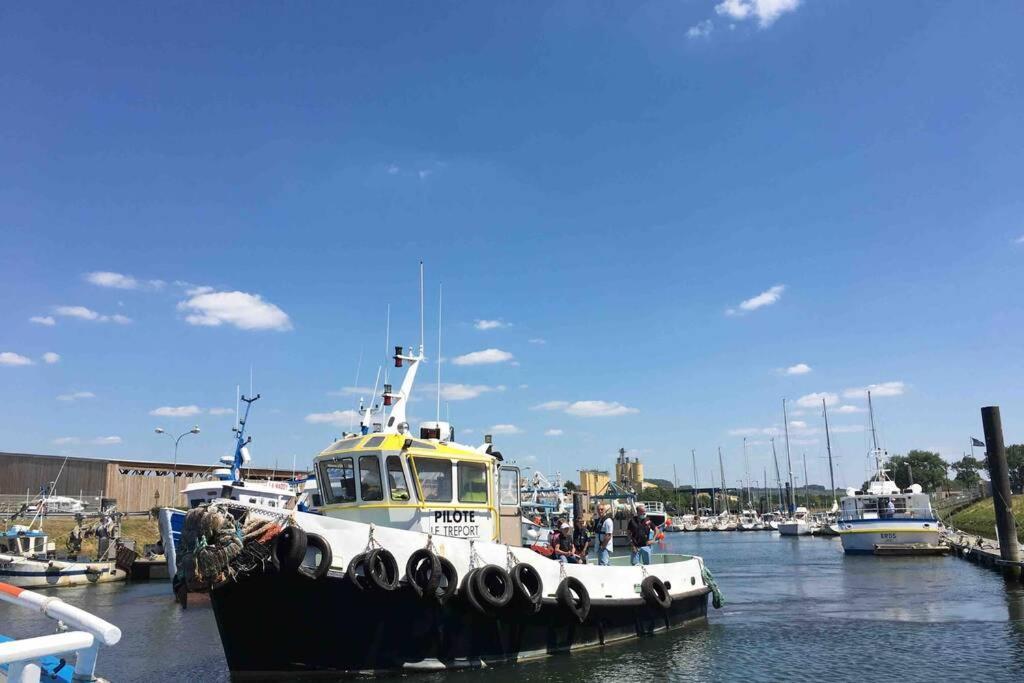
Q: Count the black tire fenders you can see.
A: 11